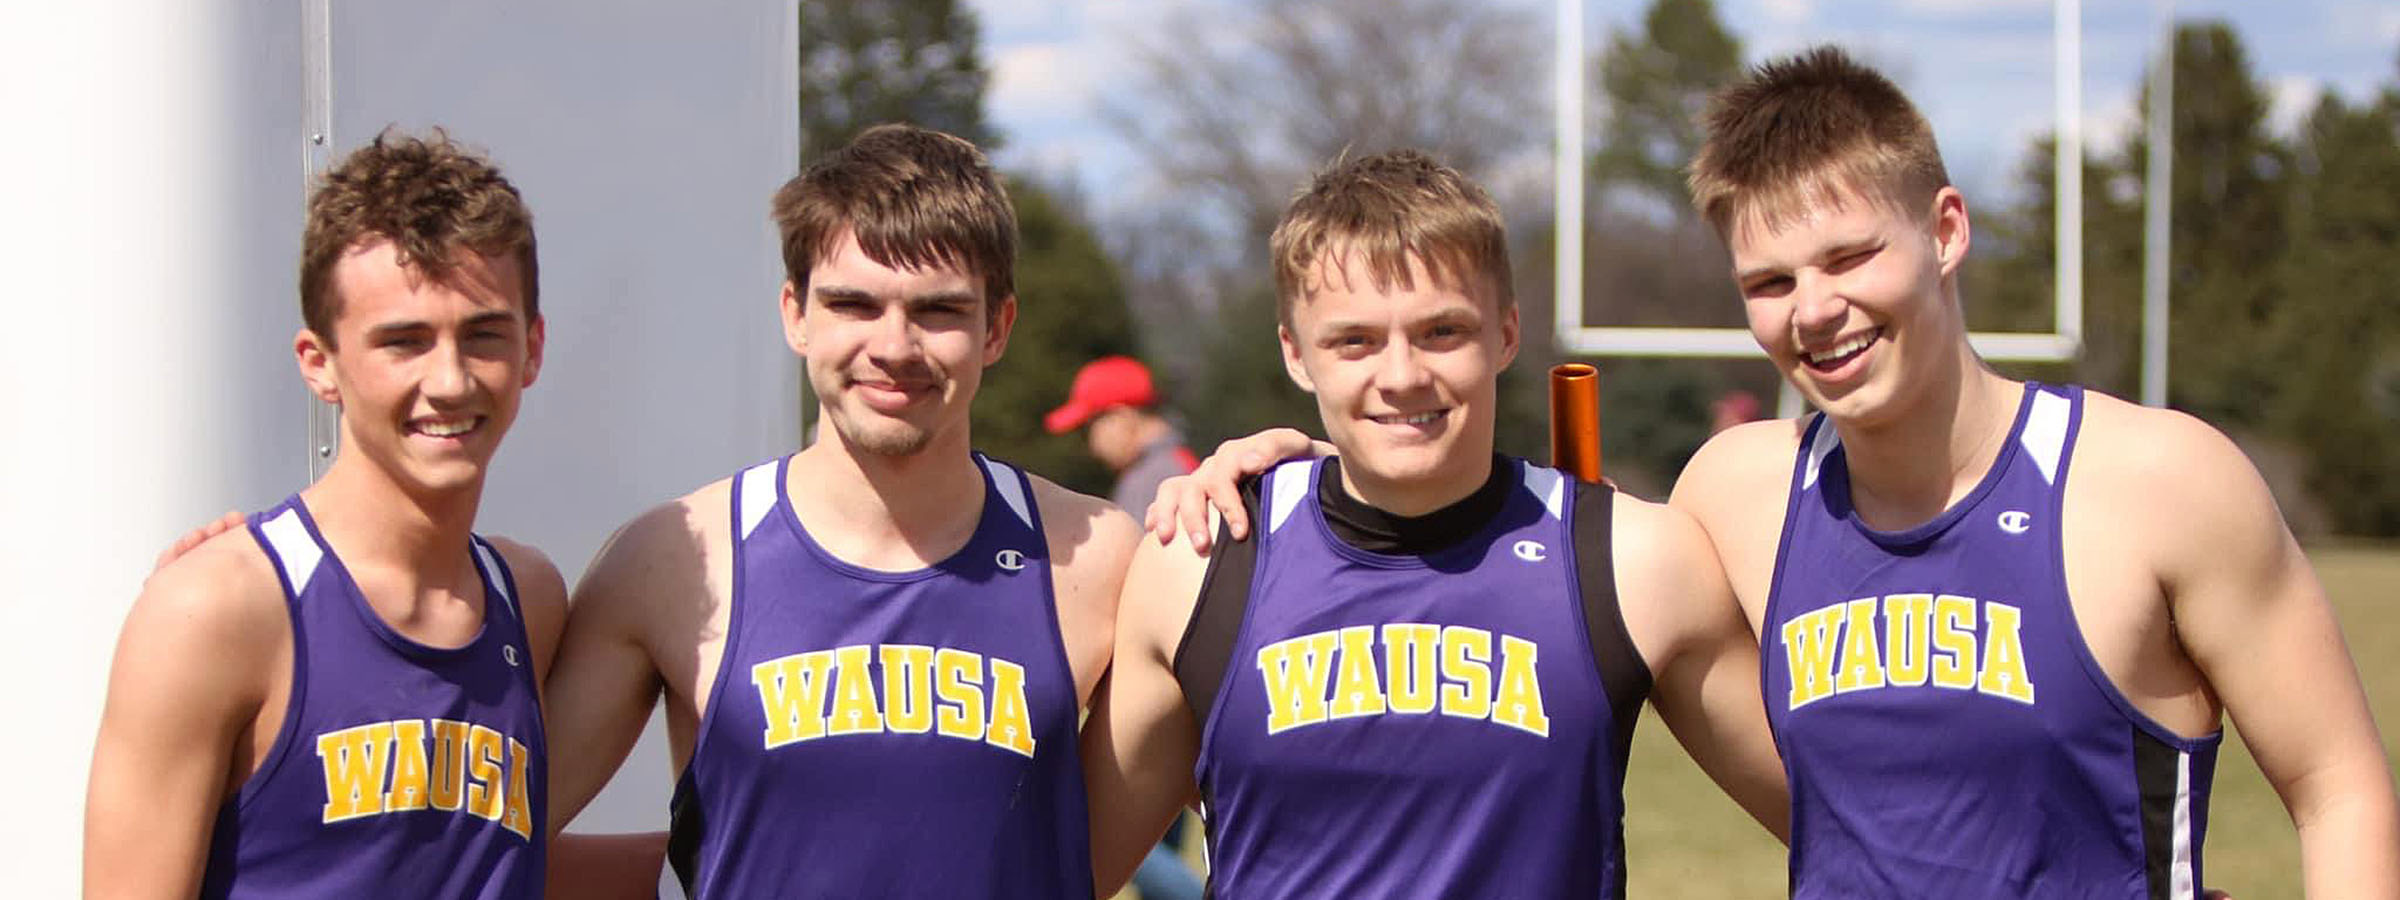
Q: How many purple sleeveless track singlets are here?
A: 4